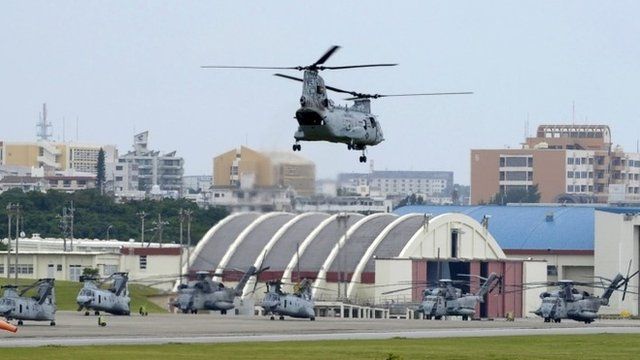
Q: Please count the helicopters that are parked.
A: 6